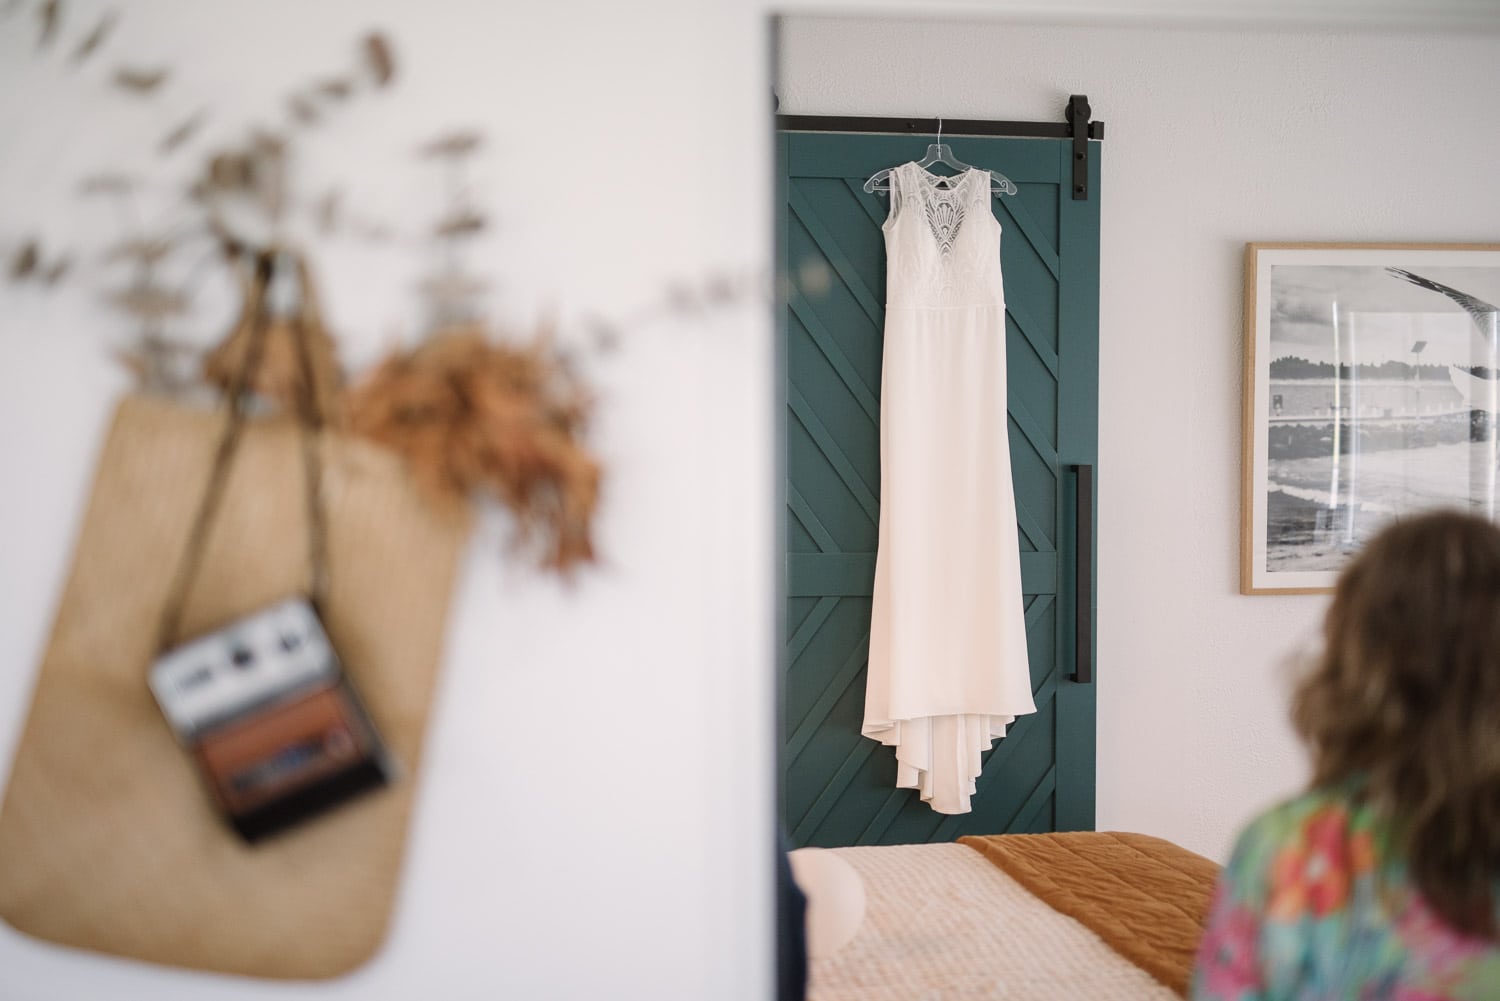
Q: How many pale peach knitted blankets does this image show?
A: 1